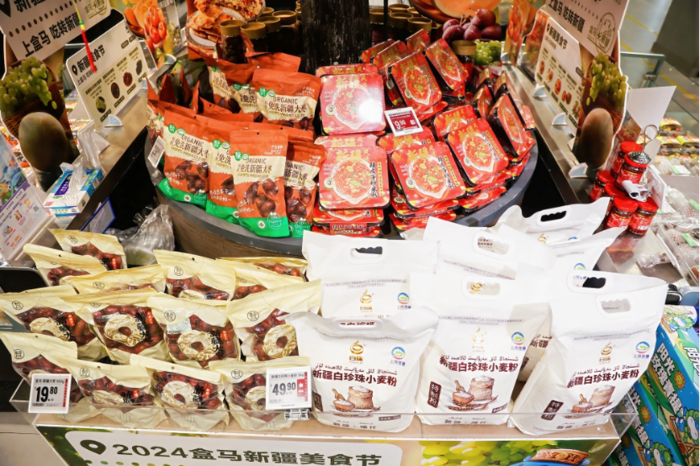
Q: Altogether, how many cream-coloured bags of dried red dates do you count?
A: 14